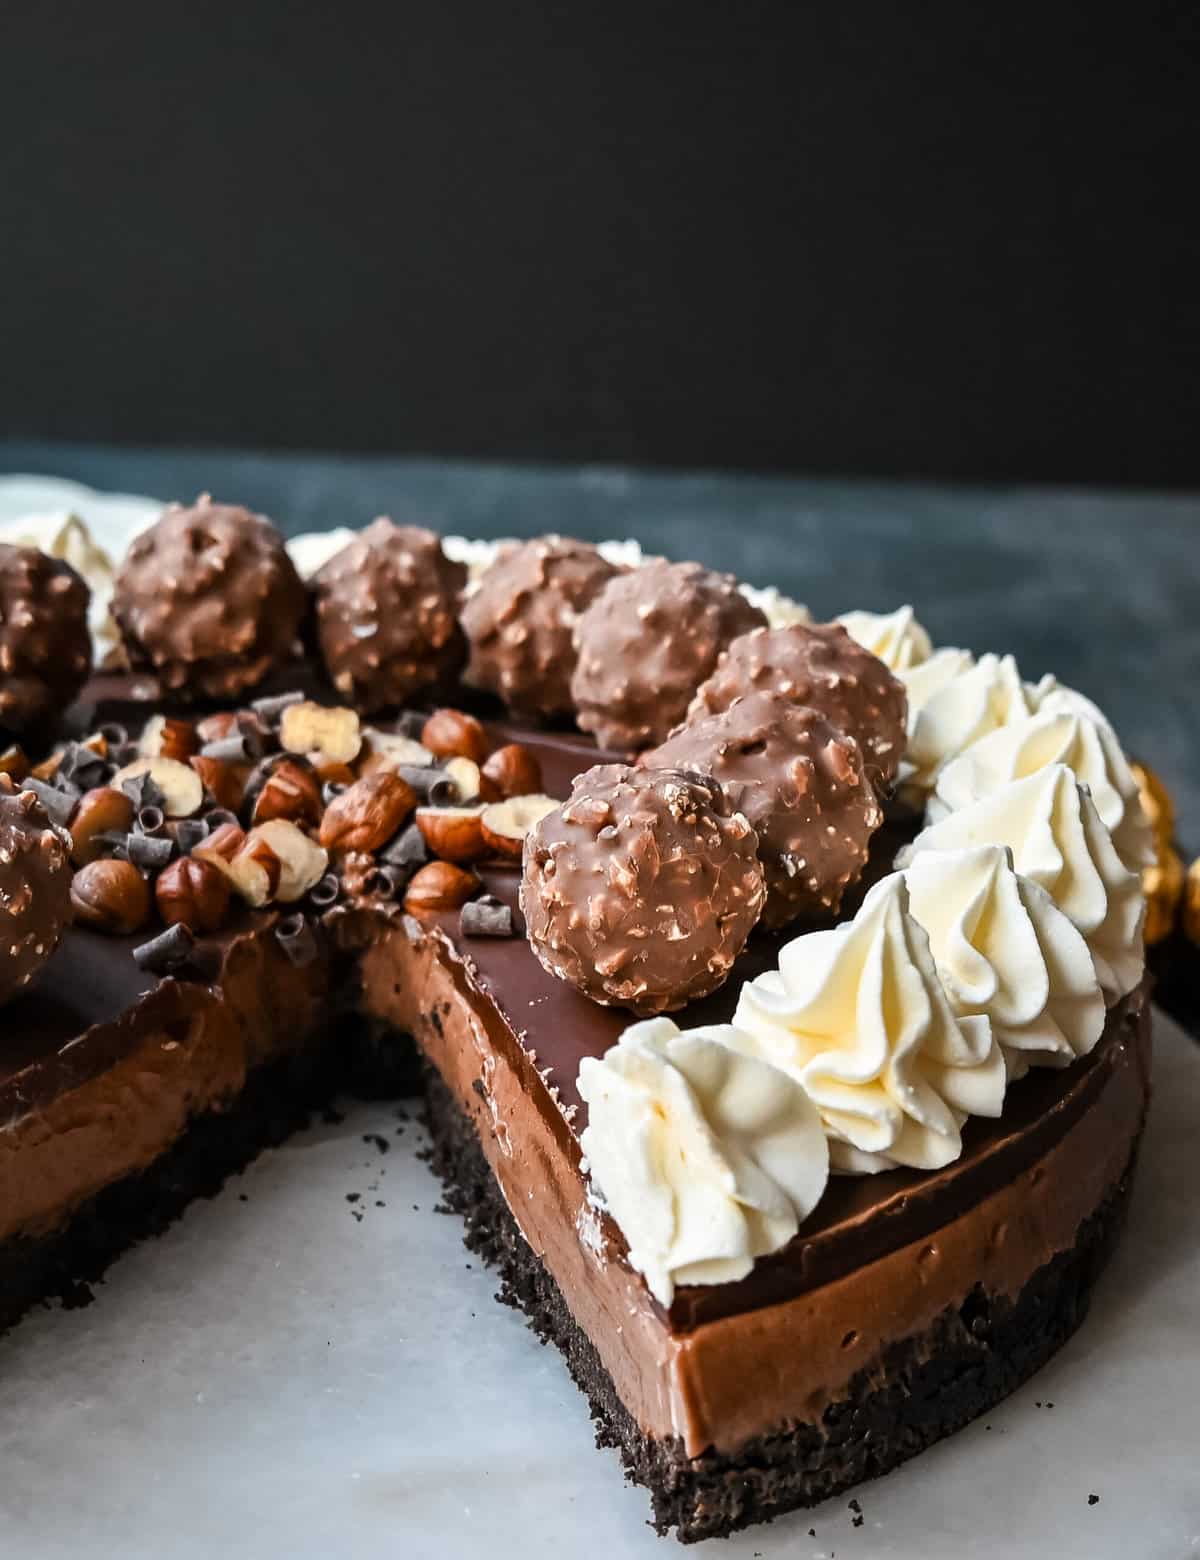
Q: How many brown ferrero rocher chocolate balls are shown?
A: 9